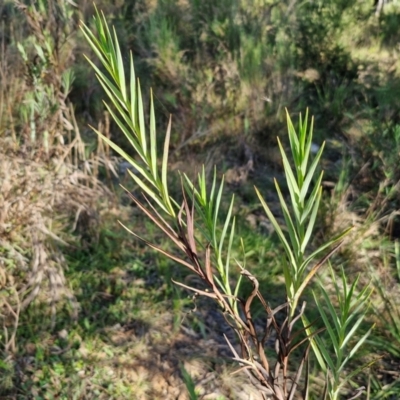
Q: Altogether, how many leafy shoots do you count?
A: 4